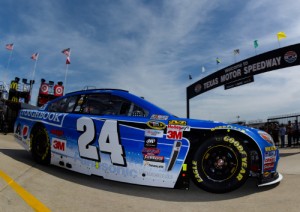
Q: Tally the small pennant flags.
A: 6